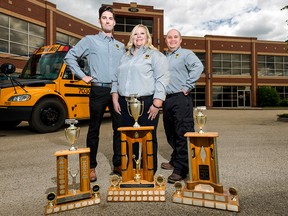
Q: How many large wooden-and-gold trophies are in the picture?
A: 3